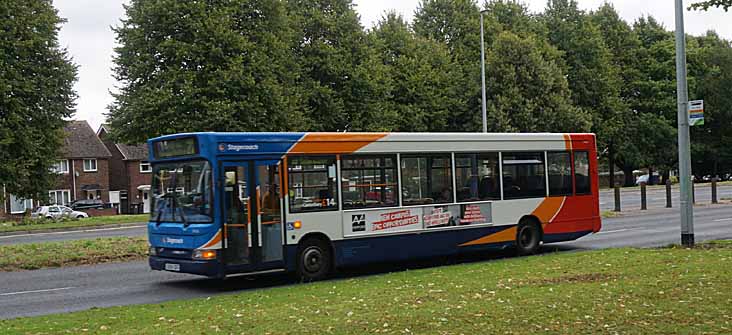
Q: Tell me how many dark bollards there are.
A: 5